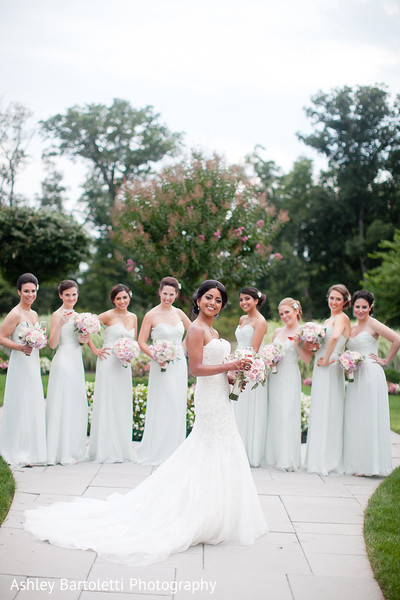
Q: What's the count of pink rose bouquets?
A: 8